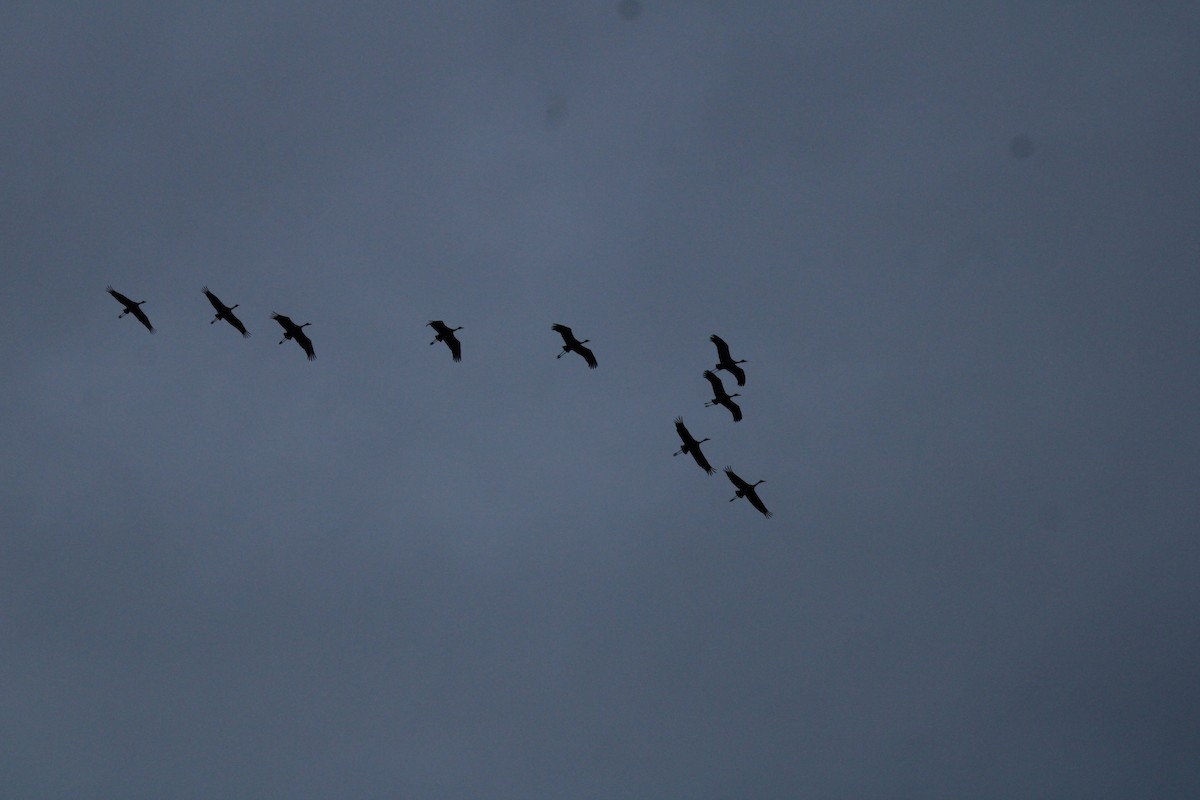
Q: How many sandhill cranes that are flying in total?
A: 9